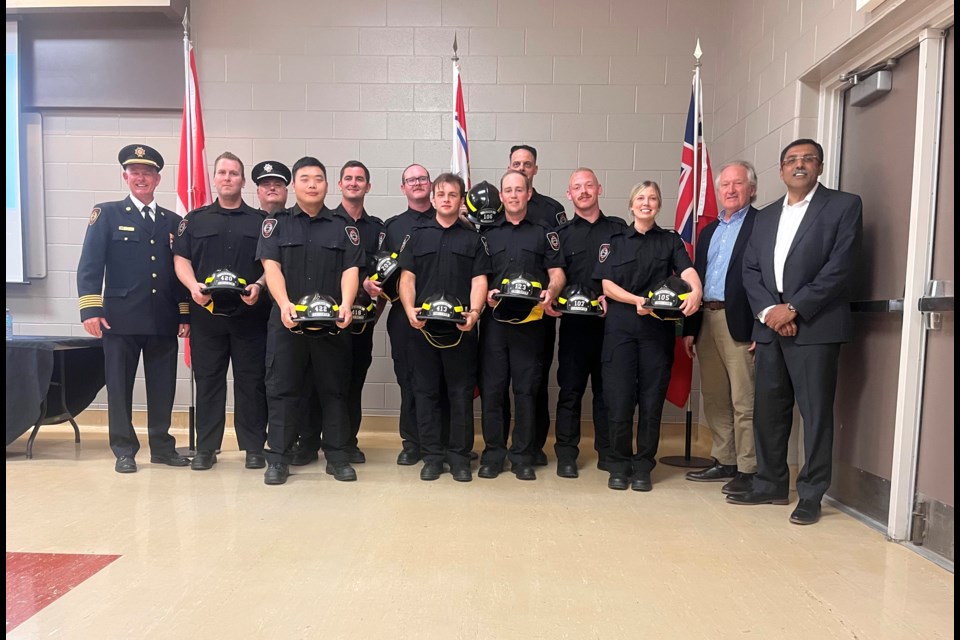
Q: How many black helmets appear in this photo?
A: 9